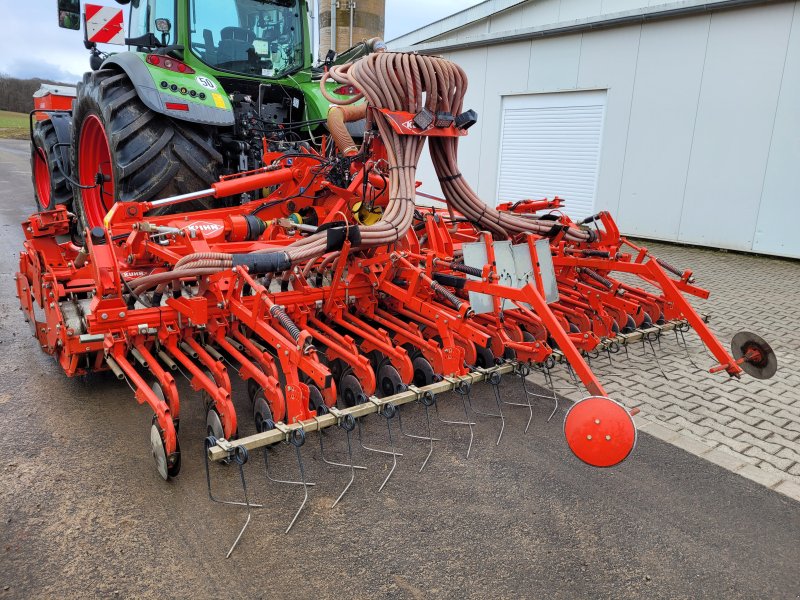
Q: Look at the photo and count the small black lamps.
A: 3